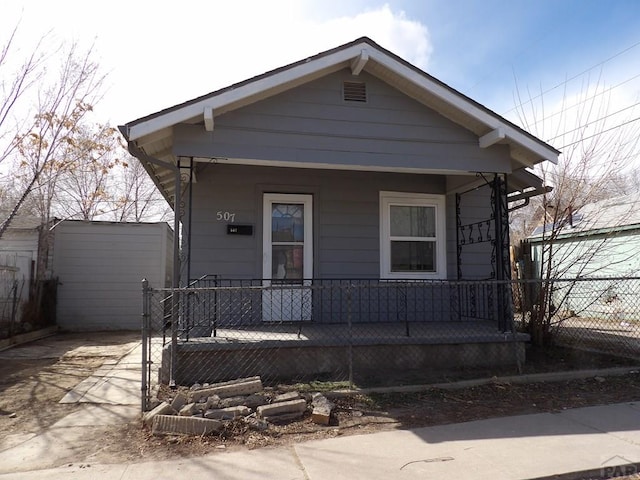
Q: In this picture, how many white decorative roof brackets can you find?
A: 3